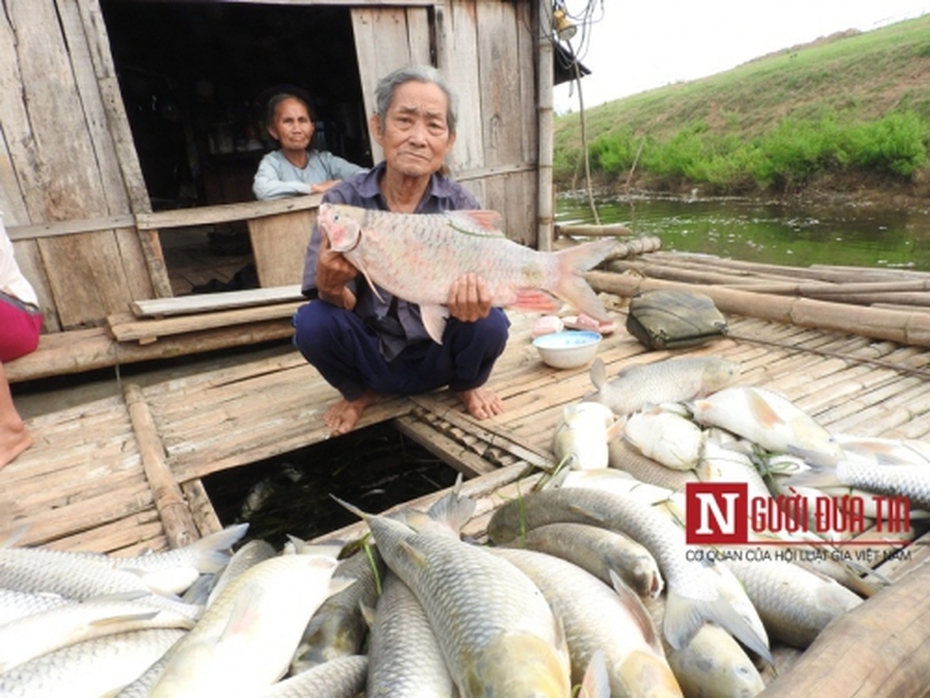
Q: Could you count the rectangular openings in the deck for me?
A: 1